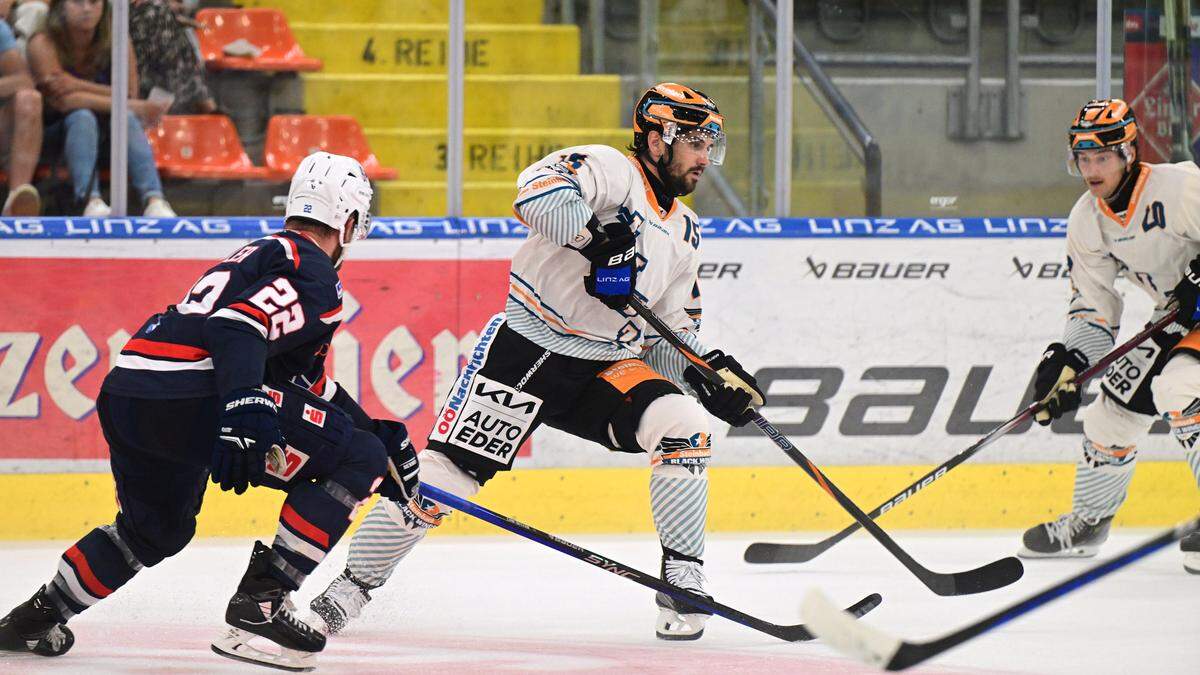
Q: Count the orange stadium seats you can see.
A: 3